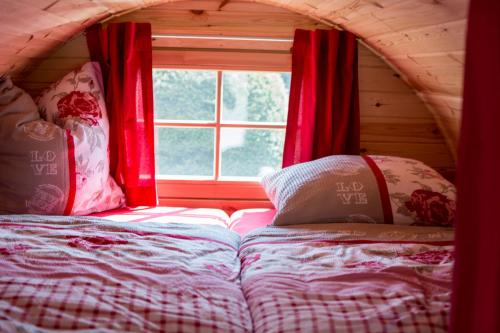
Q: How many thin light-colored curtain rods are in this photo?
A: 1